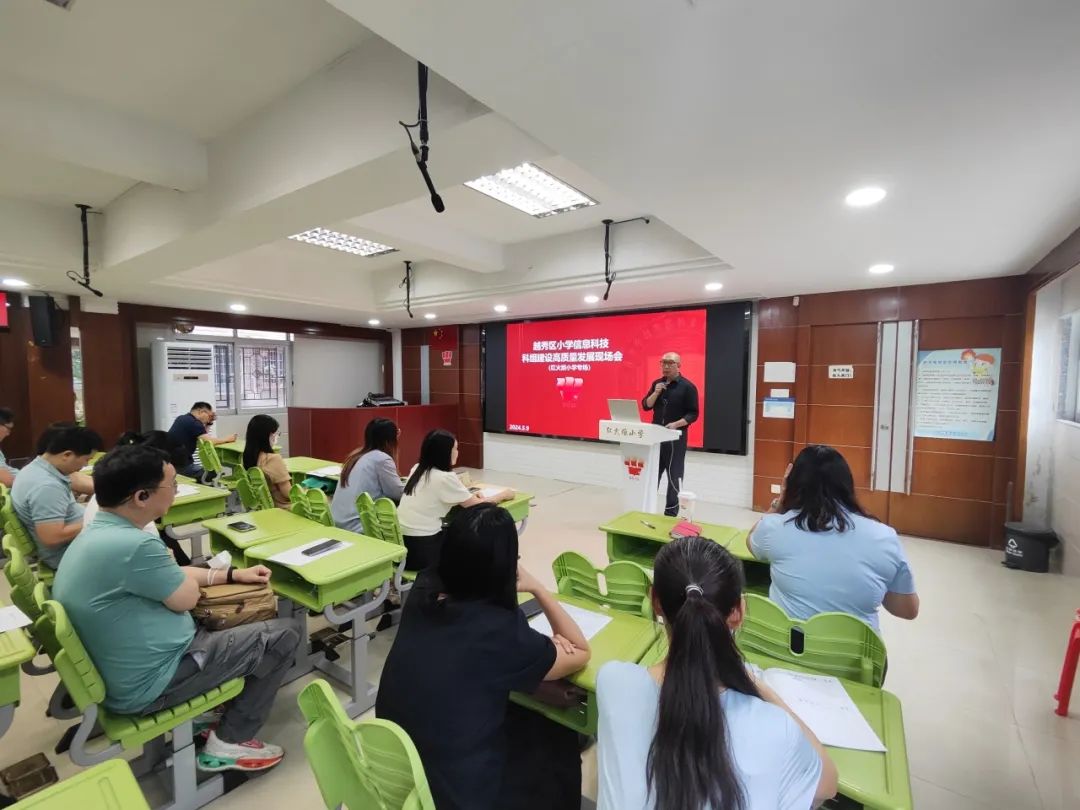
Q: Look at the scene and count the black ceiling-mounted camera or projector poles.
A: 4